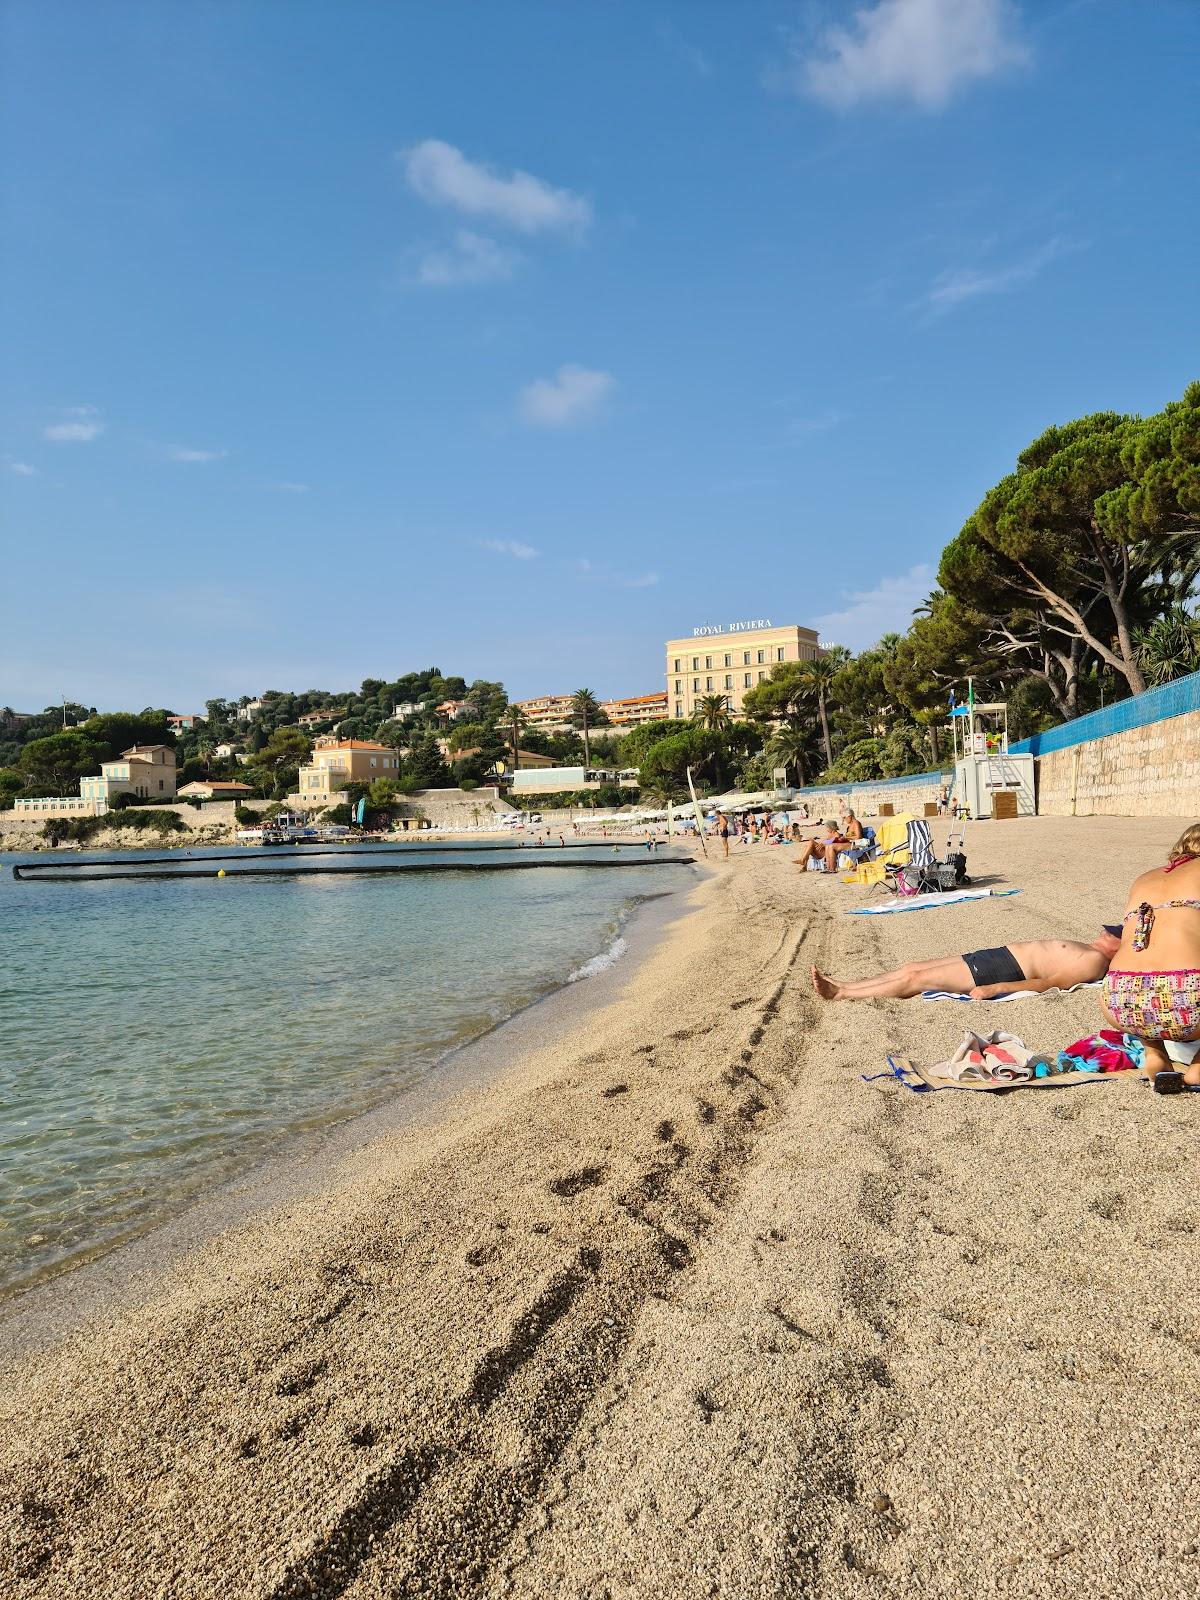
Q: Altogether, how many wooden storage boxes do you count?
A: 3